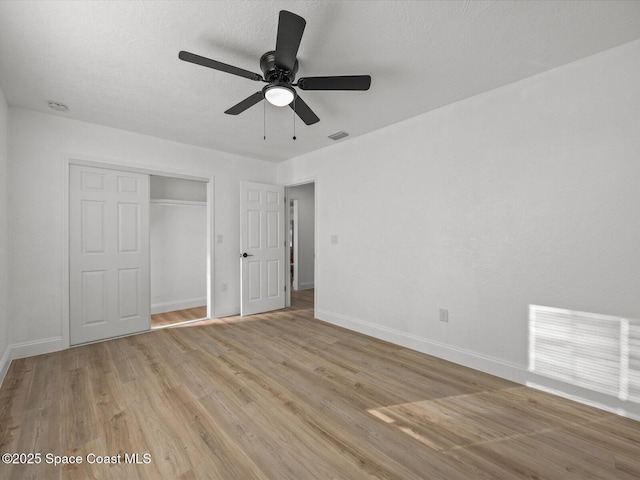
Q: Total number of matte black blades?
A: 5